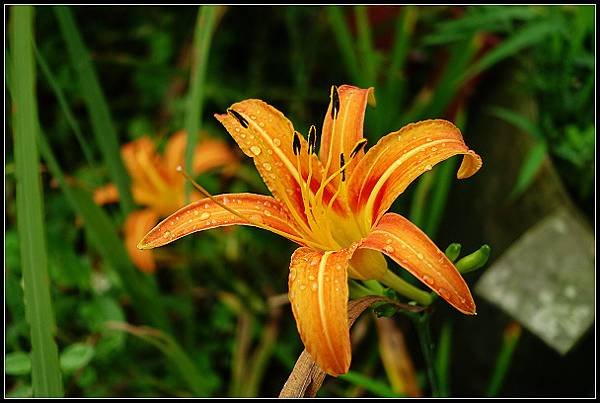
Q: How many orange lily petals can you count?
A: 6